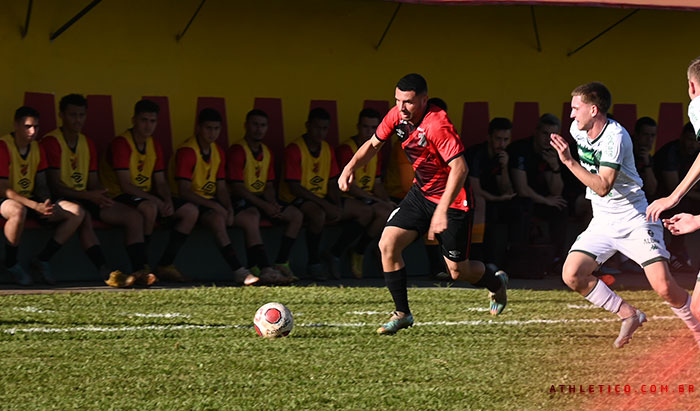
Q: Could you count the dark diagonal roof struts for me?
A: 6